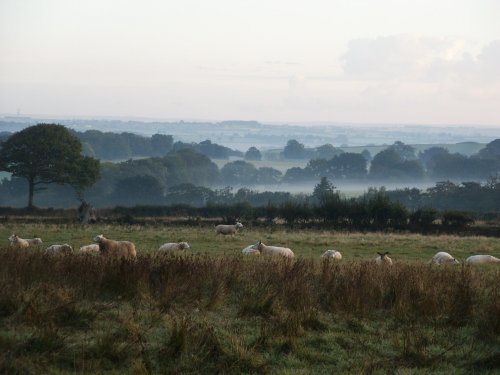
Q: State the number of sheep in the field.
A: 13